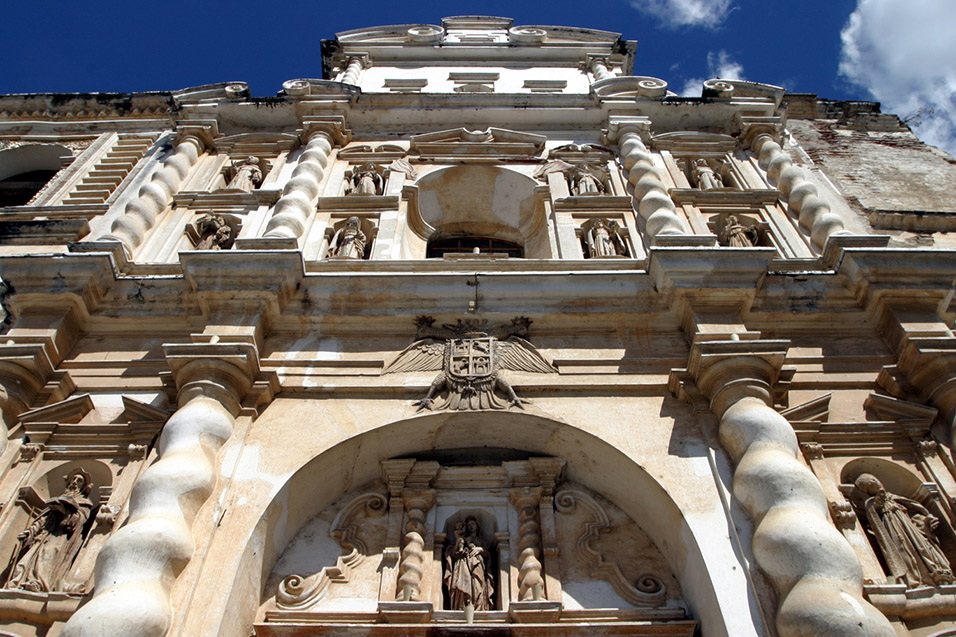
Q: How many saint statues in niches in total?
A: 11